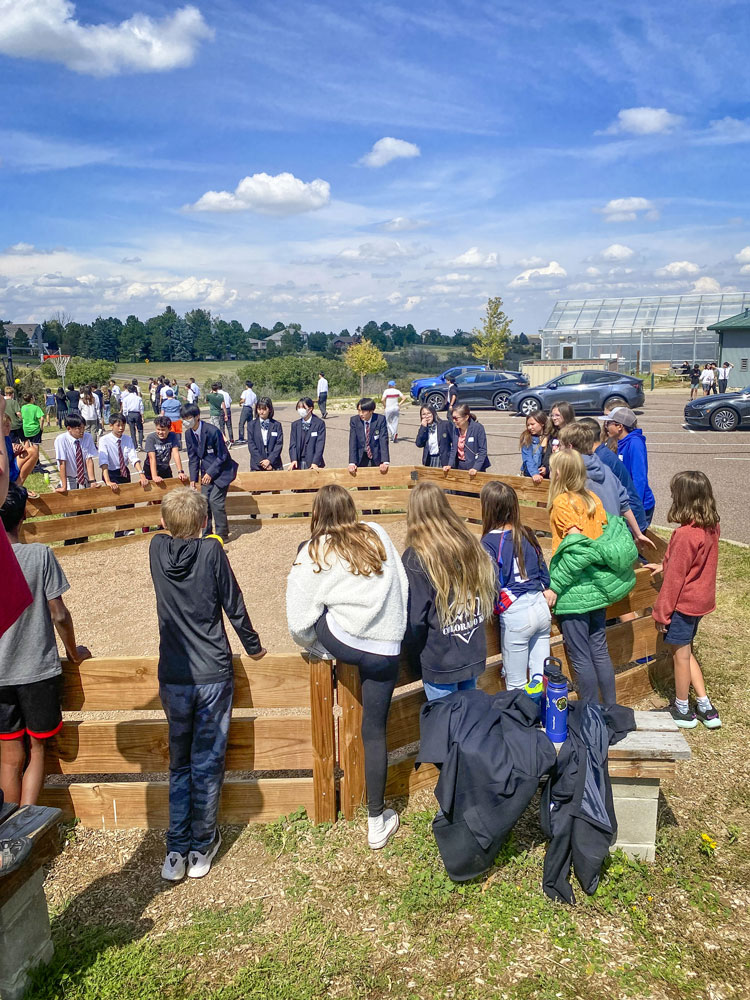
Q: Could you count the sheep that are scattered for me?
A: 0